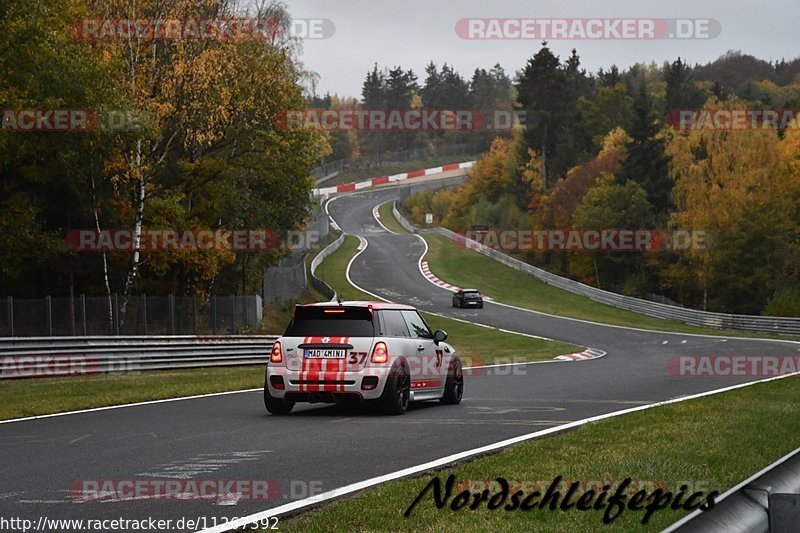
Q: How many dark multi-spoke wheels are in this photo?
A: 2